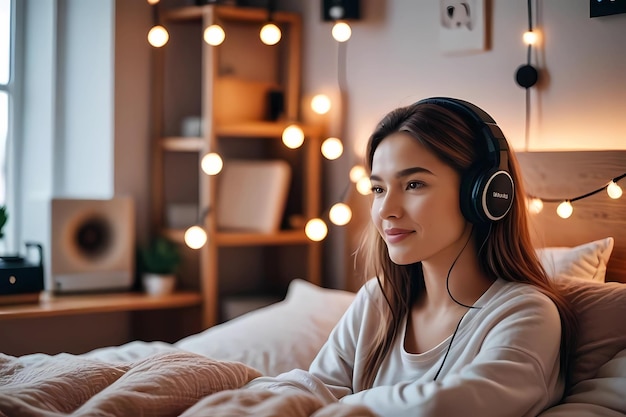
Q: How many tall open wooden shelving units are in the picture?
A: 1